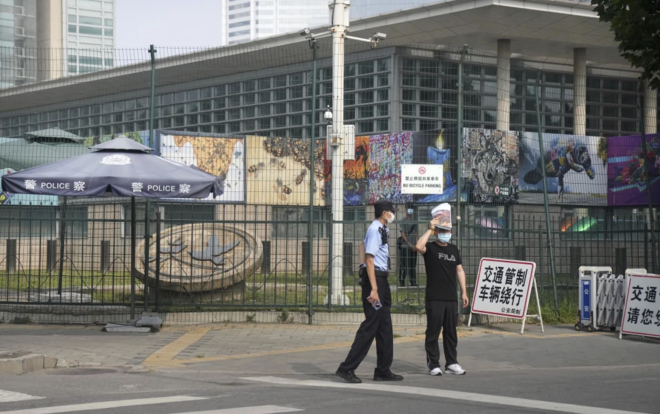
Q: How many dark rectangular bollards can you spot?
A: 9